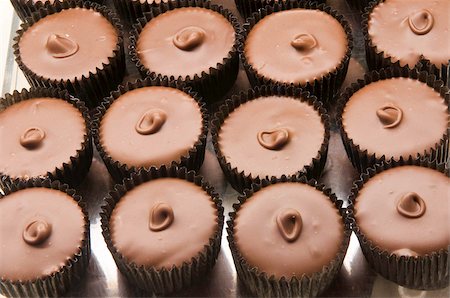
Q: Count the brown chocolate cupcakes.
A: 12